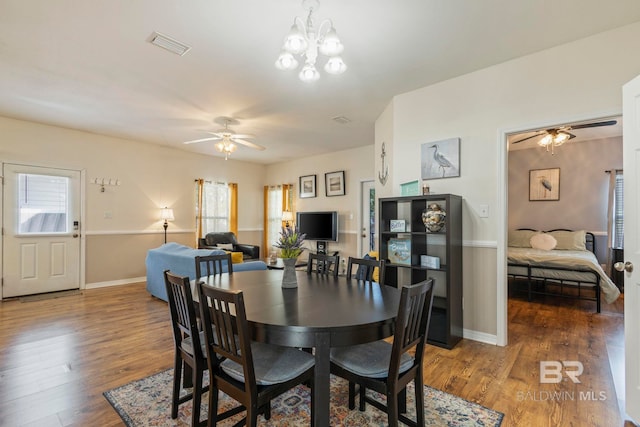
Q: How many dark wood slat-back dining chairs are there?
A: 6